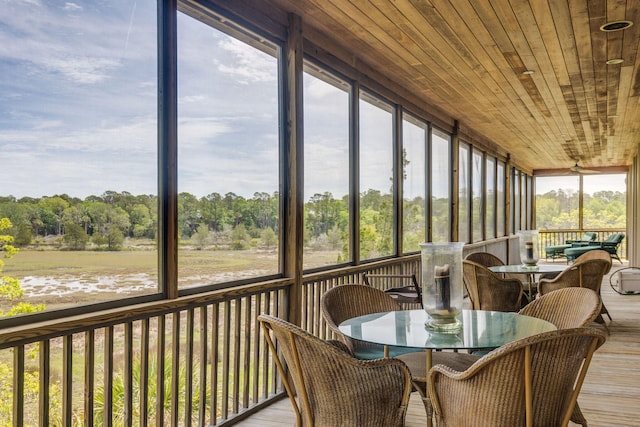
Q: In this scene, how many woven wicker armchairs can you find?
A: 8